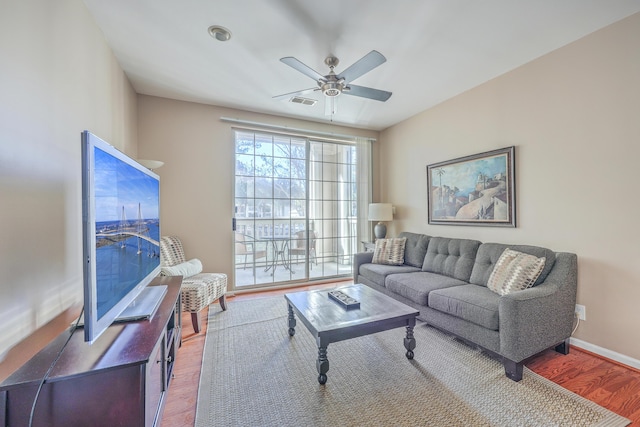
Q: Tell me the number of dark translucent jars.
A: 0